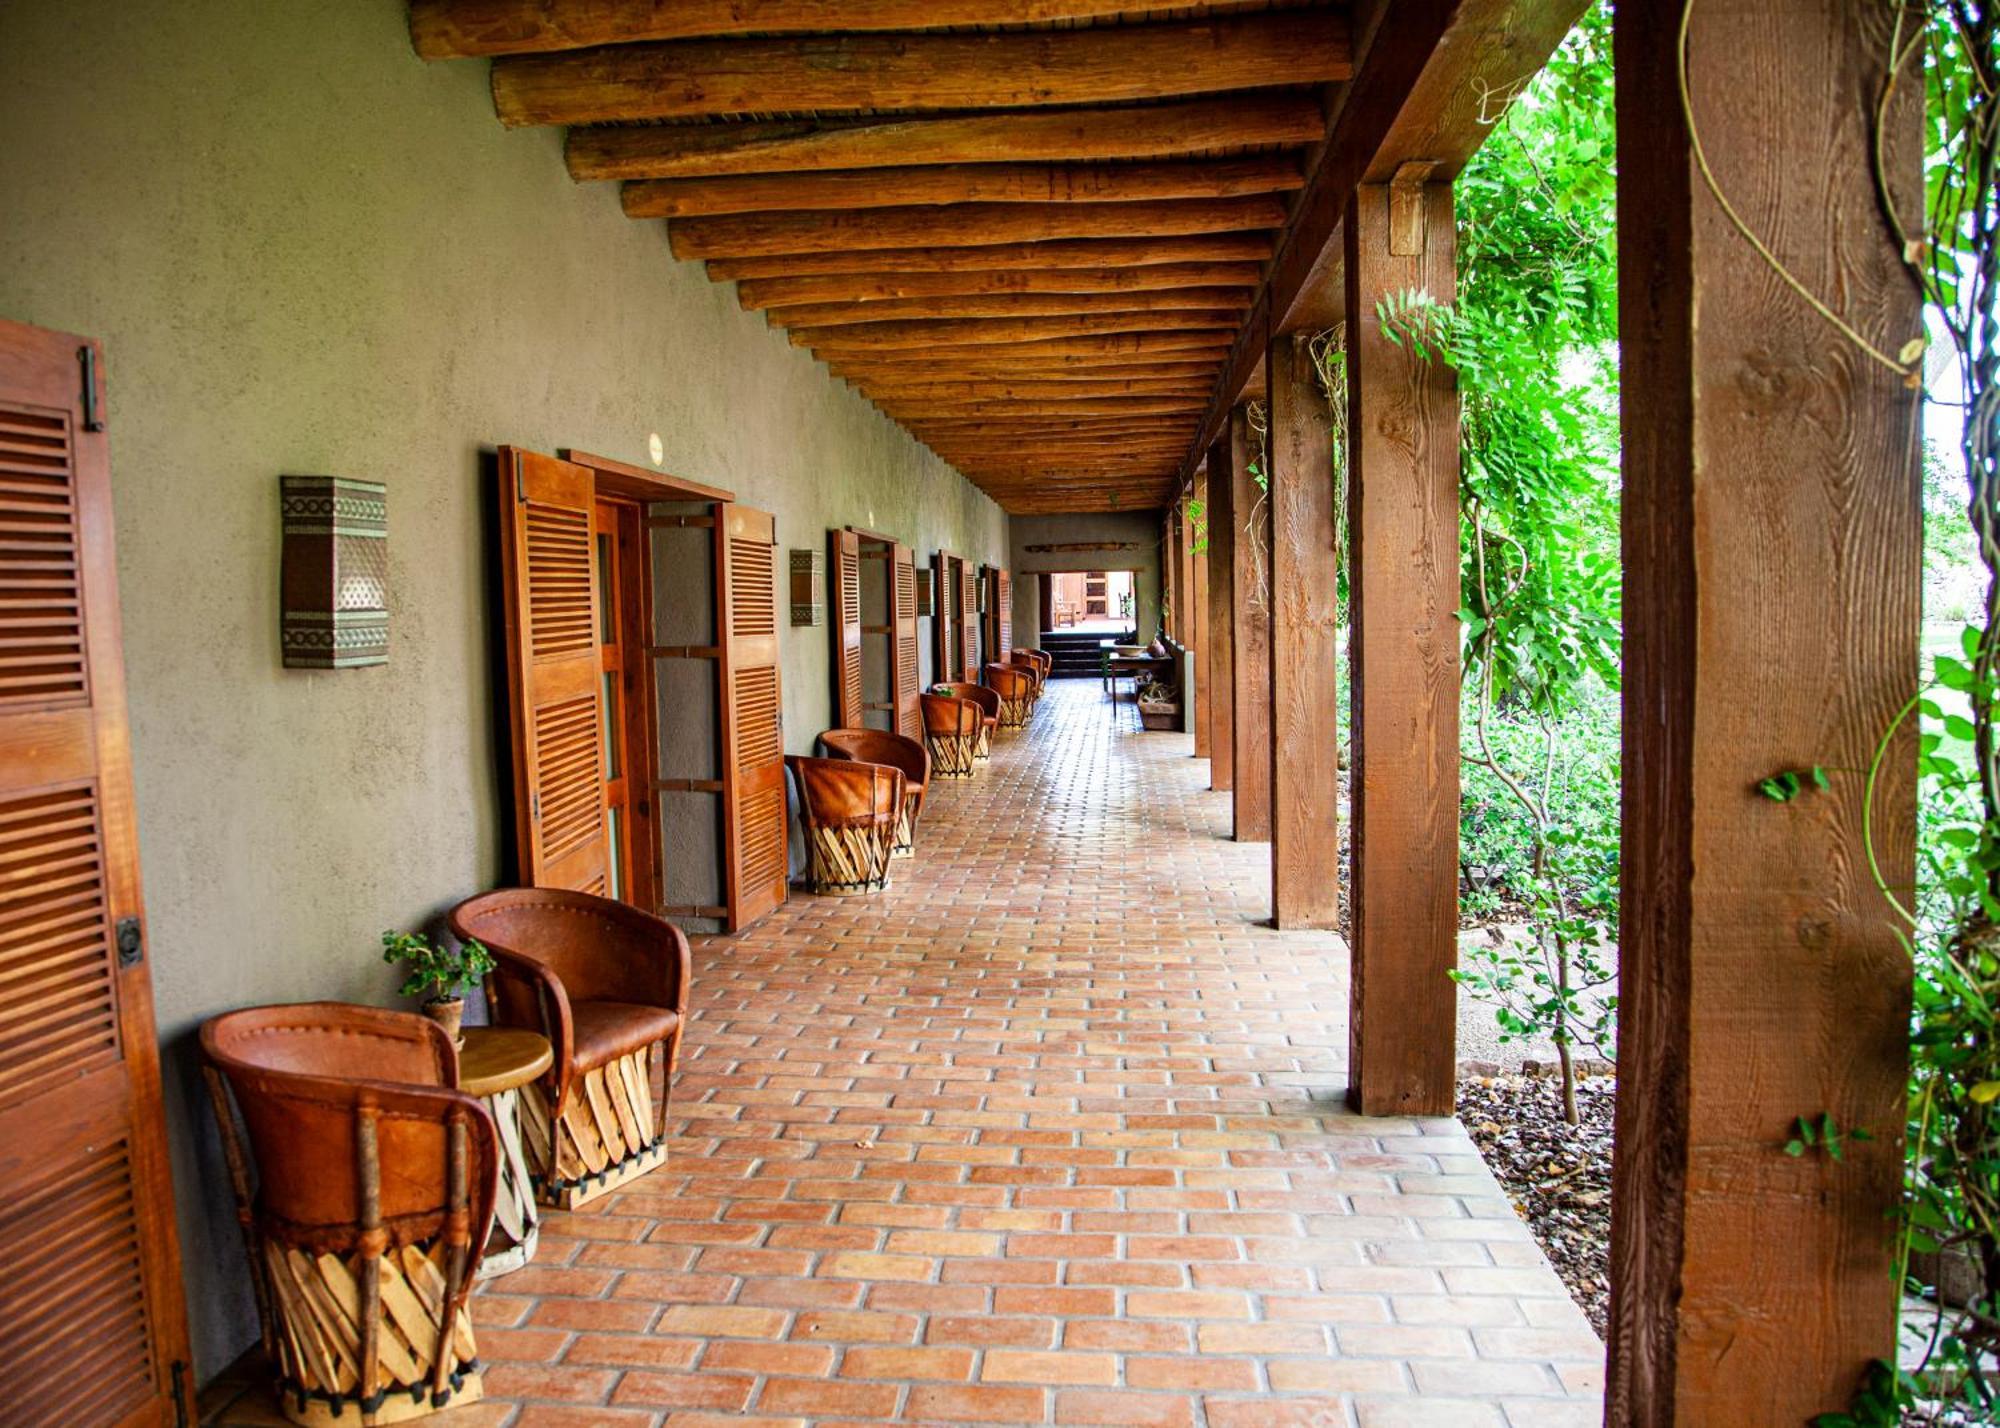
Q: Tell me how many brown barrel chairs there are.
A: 10